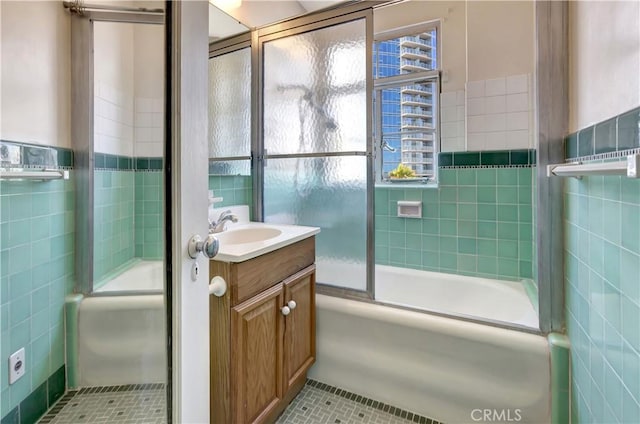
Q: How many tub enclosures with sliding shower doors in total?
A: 1